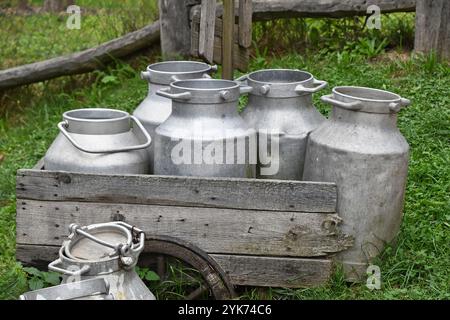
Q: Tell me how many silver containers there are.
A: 6